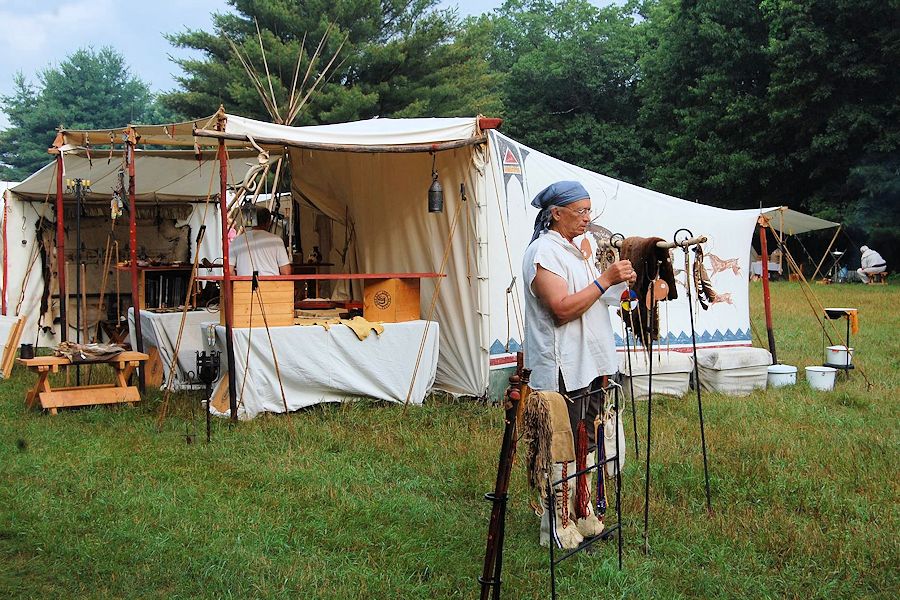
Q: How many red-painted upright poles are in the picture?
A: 5